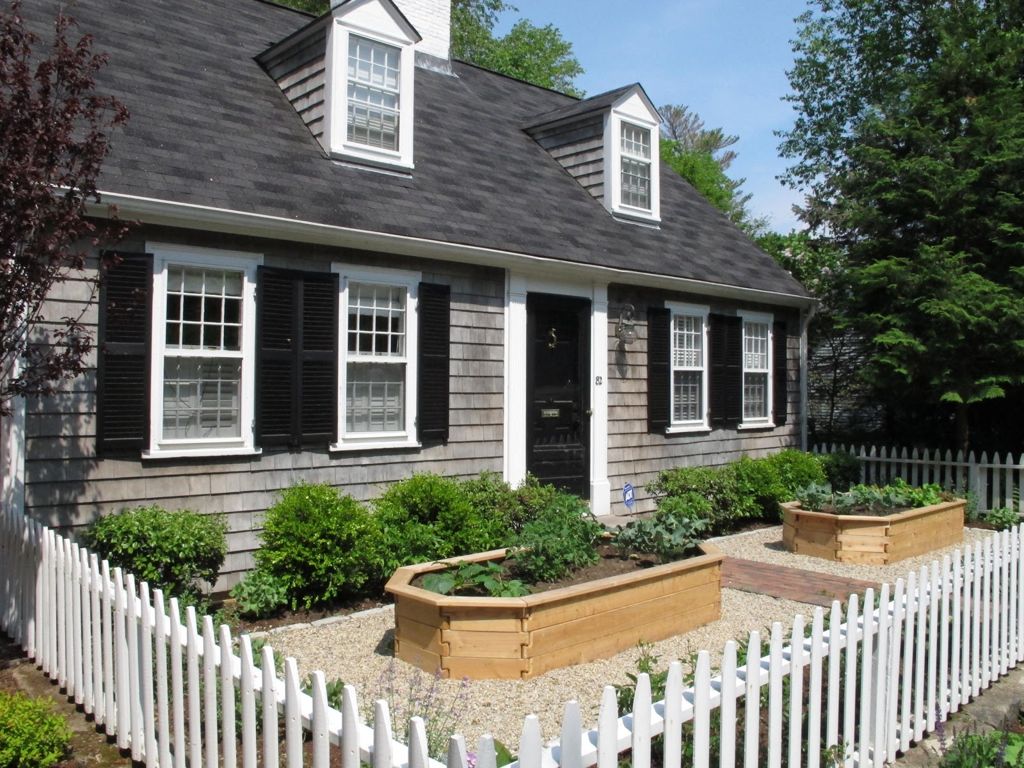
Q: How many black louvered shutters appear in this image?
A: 8